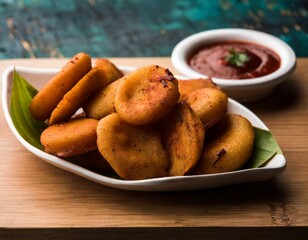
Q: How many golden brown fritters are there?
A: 11